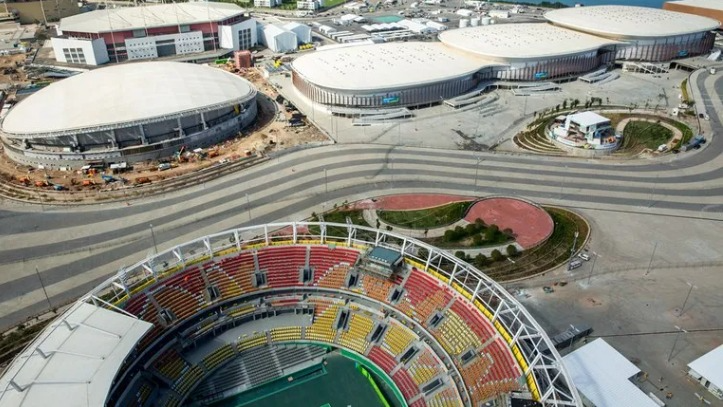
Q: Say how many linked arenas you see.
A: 3